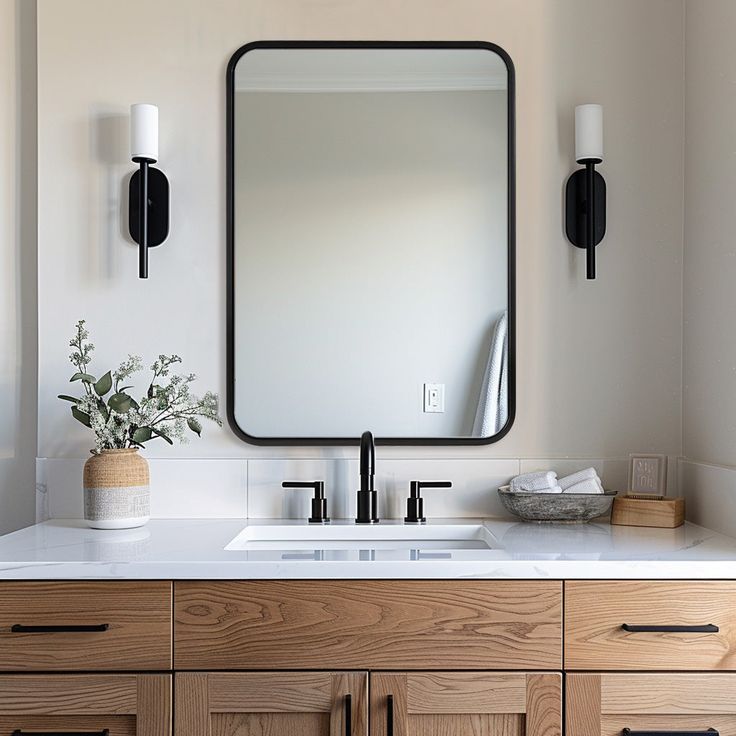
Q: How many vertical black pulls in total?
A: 2